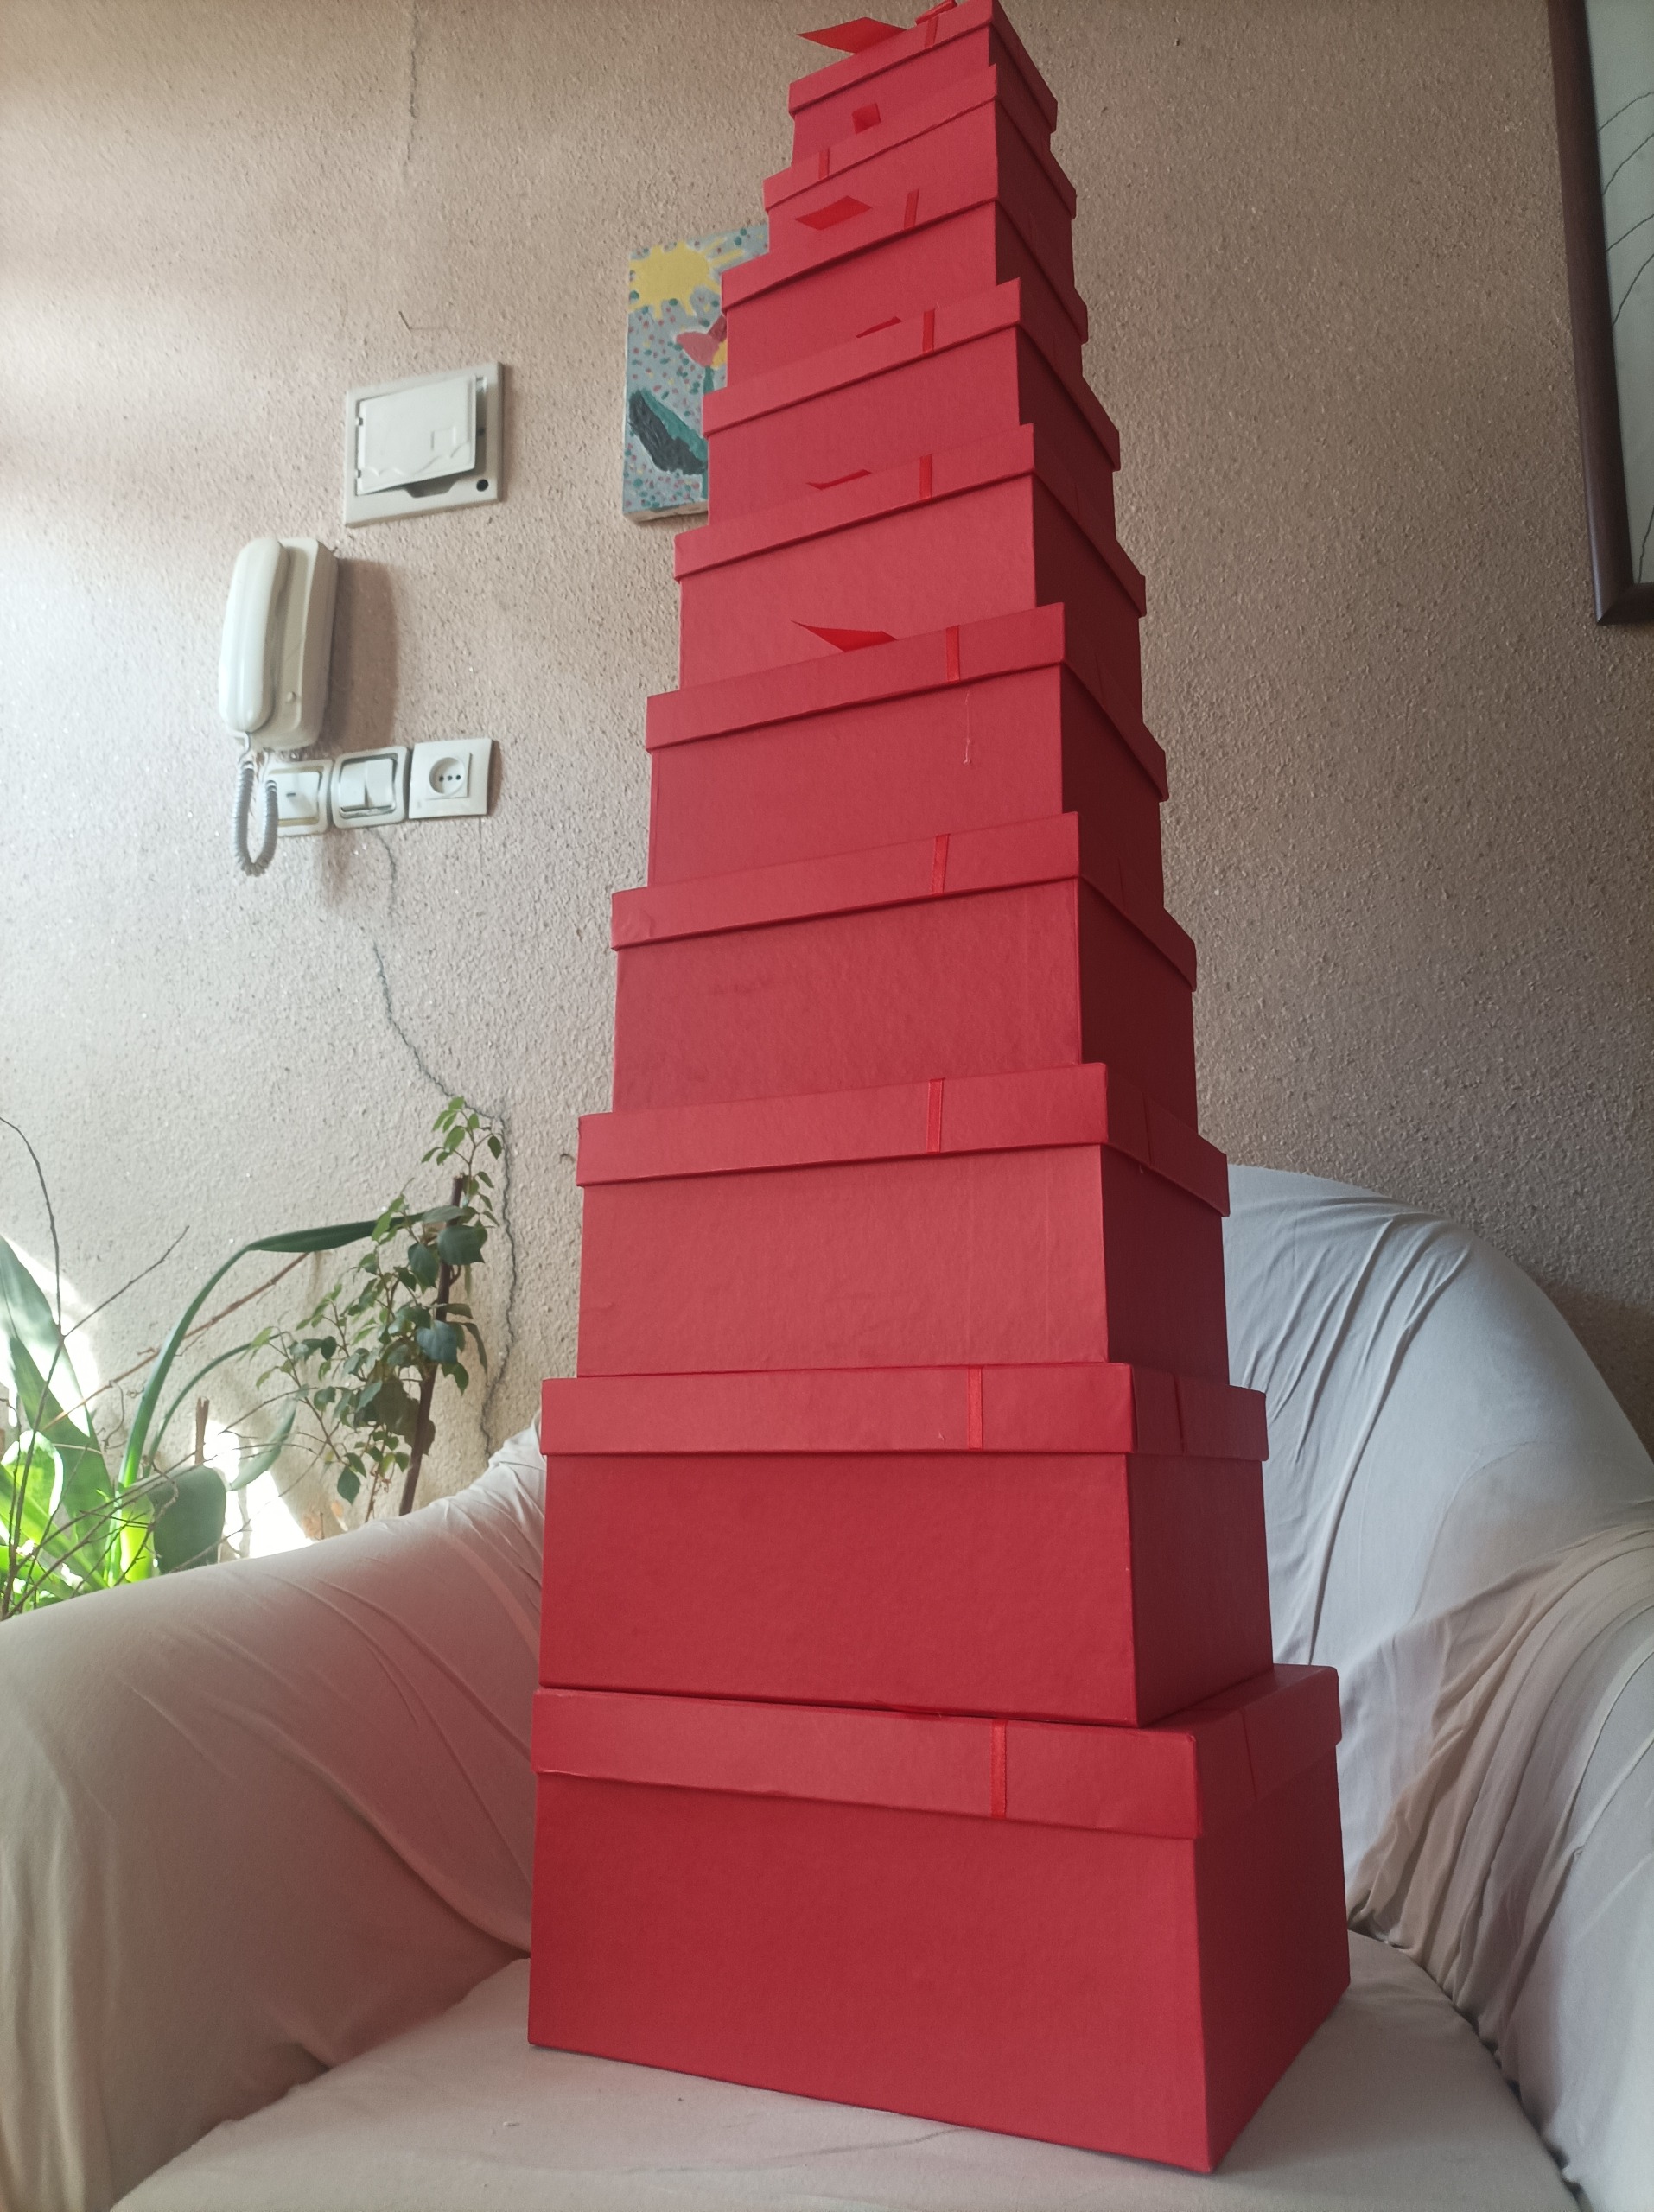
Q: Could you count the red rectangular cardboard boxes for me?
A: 10